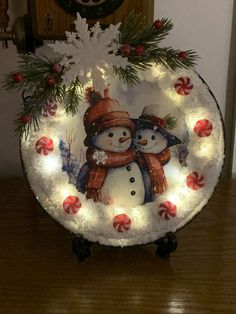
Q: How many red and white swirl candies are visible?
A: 8